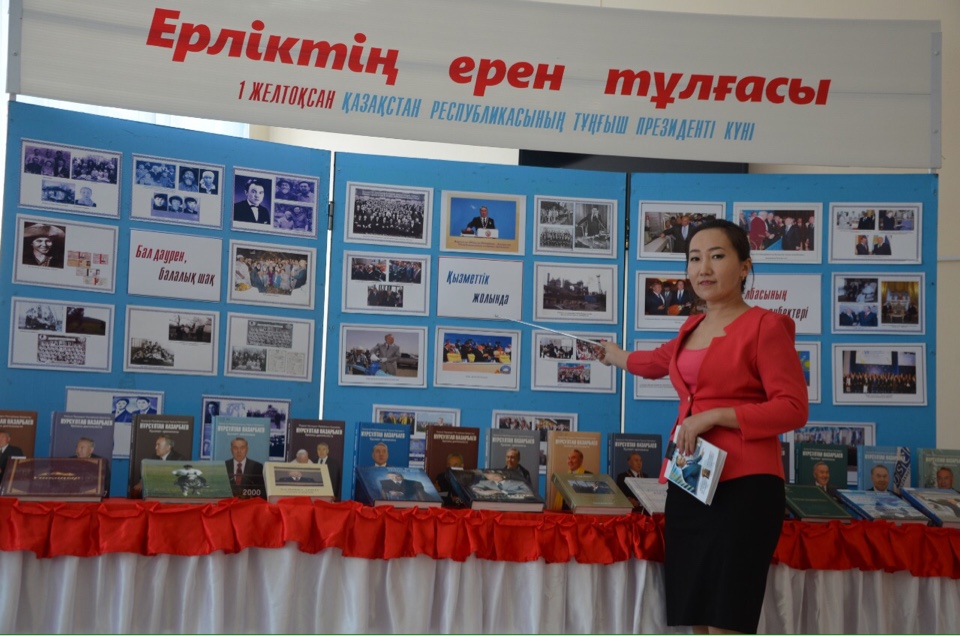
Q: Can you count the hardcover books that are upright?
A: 14